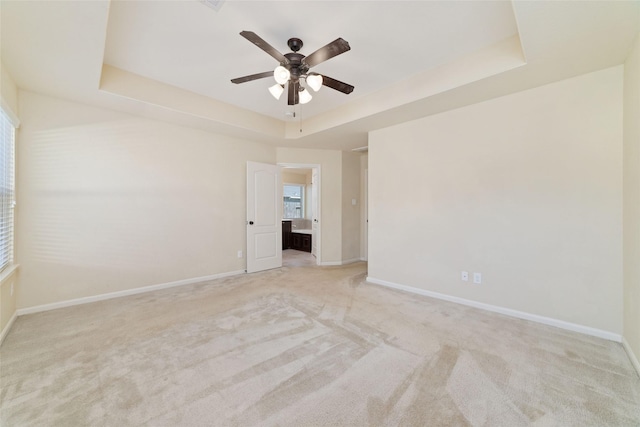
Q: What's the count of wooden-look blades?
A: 5